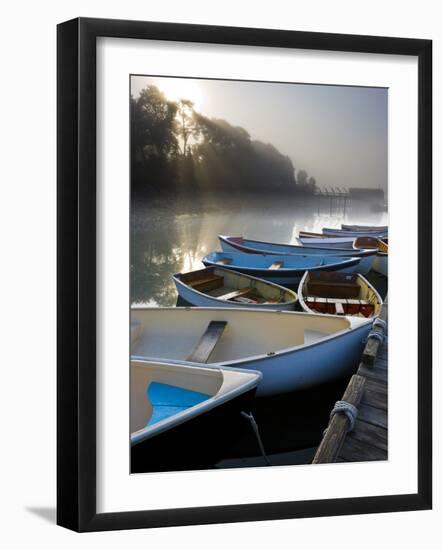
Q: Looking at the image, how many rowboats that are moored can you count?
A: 11